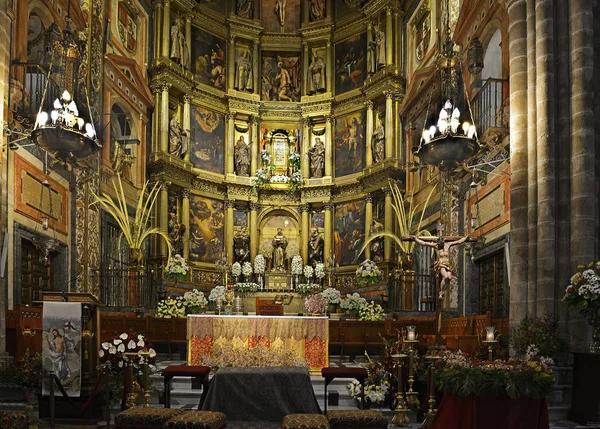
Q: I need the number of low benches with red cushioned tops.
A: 2